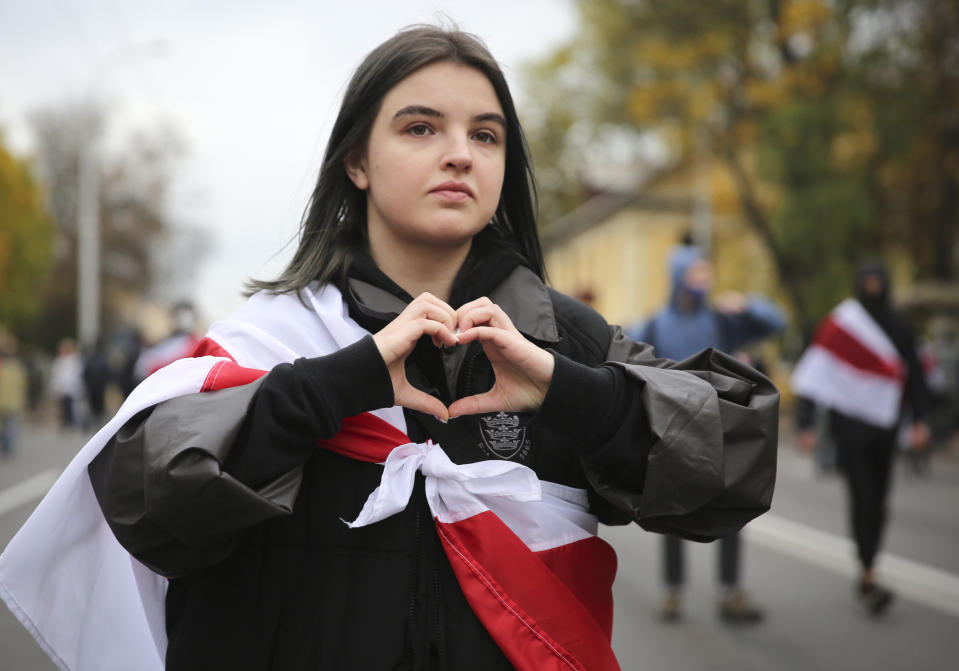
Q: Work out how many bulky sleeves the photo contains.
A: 2